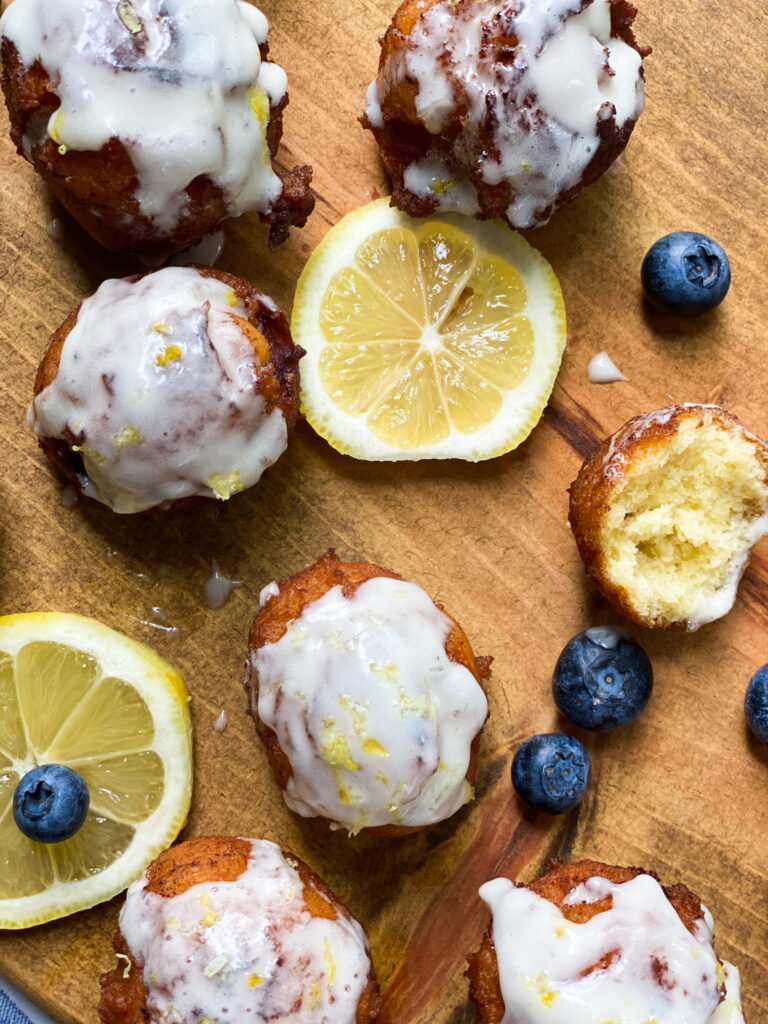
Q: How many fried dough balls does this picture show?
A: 7